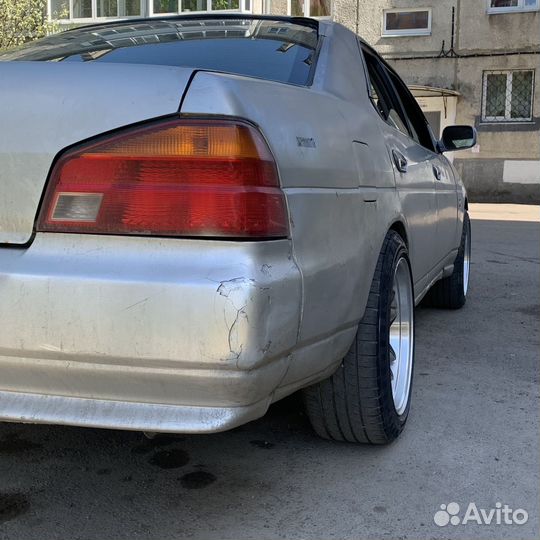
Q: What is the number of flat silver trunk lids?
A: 1